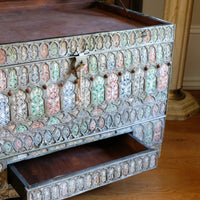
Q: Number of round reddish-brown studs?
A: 12